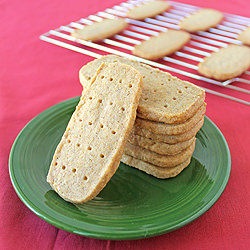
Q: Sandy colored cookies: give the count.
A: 13